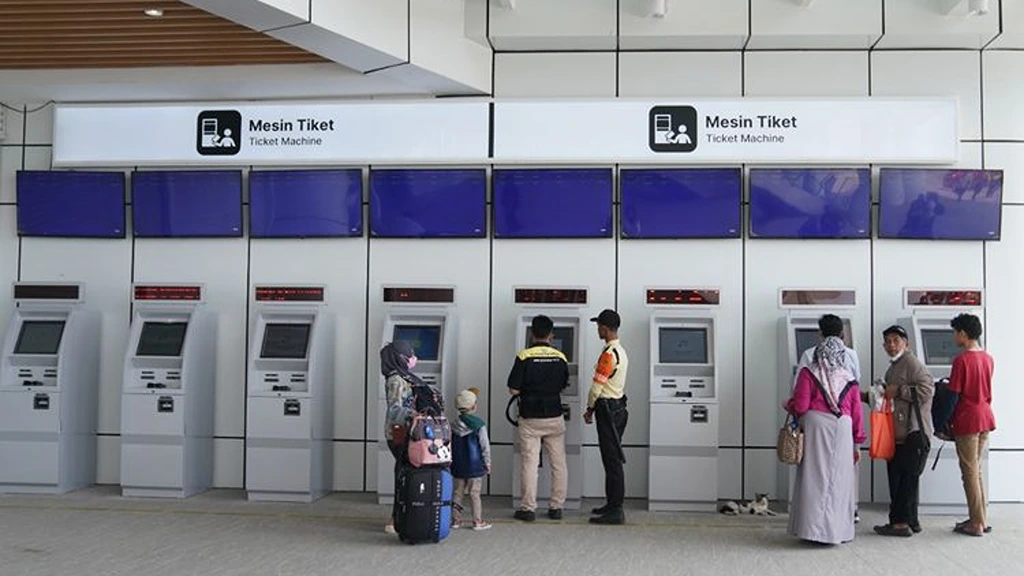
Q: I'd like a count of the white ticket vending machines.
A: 8